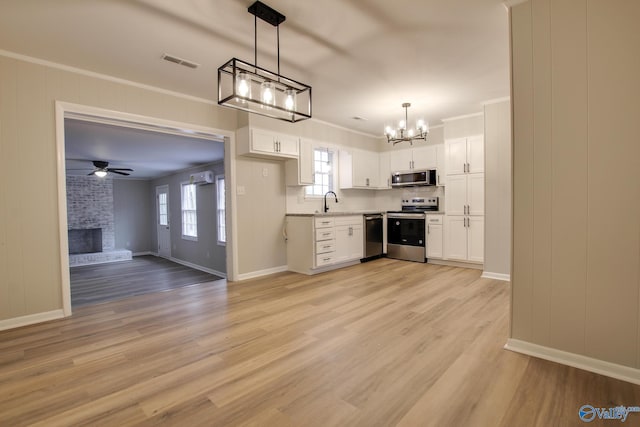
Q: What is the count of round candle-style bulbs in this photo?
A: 6